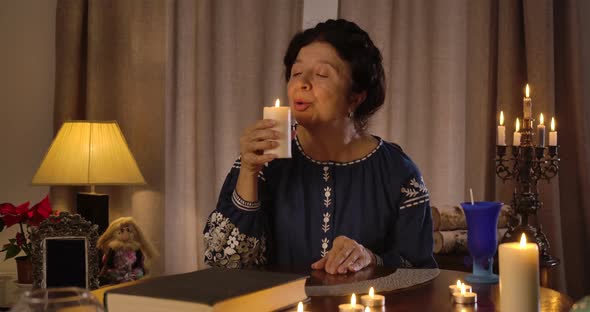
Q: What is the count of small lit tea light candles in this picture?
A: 6